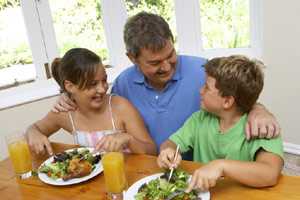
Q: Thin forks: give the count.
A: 1